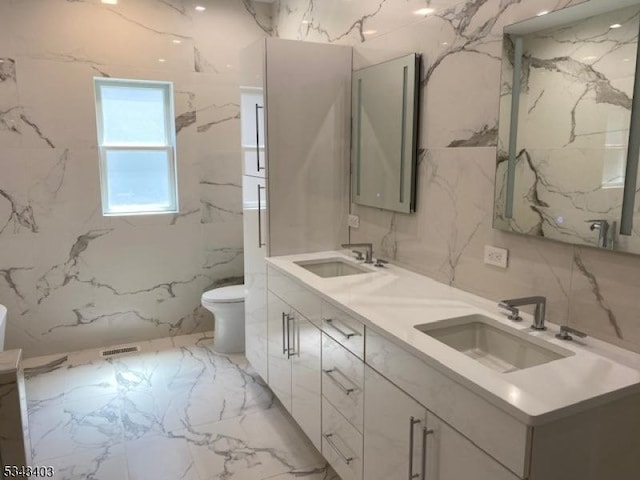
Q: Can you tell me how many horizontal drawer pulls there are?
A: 3